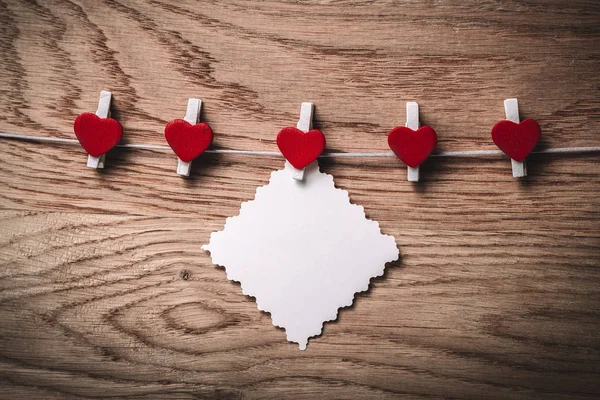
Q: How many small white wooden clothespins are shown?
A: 5